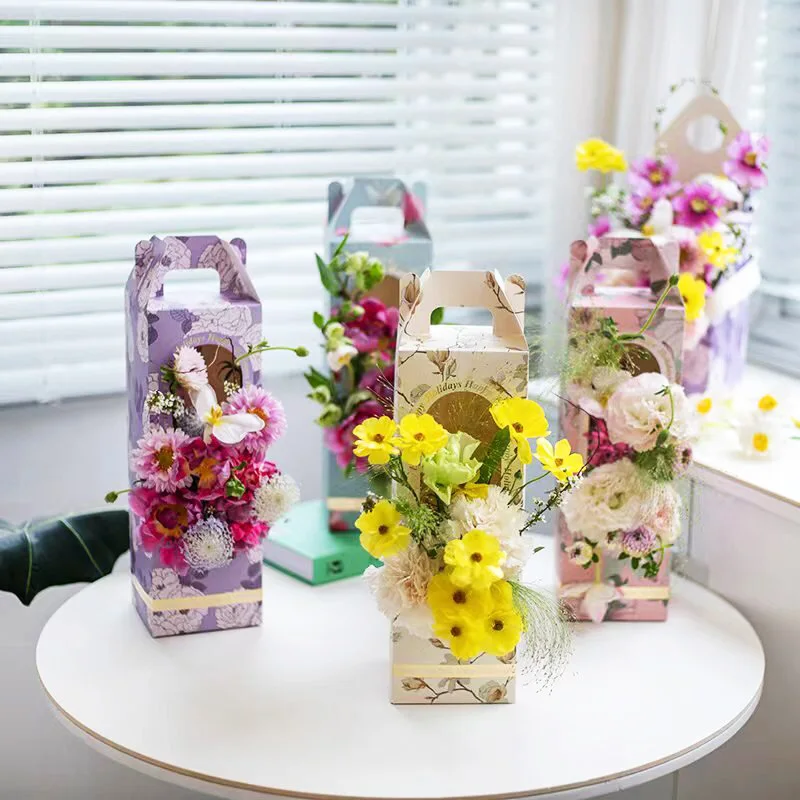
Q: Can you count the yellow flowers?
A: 12